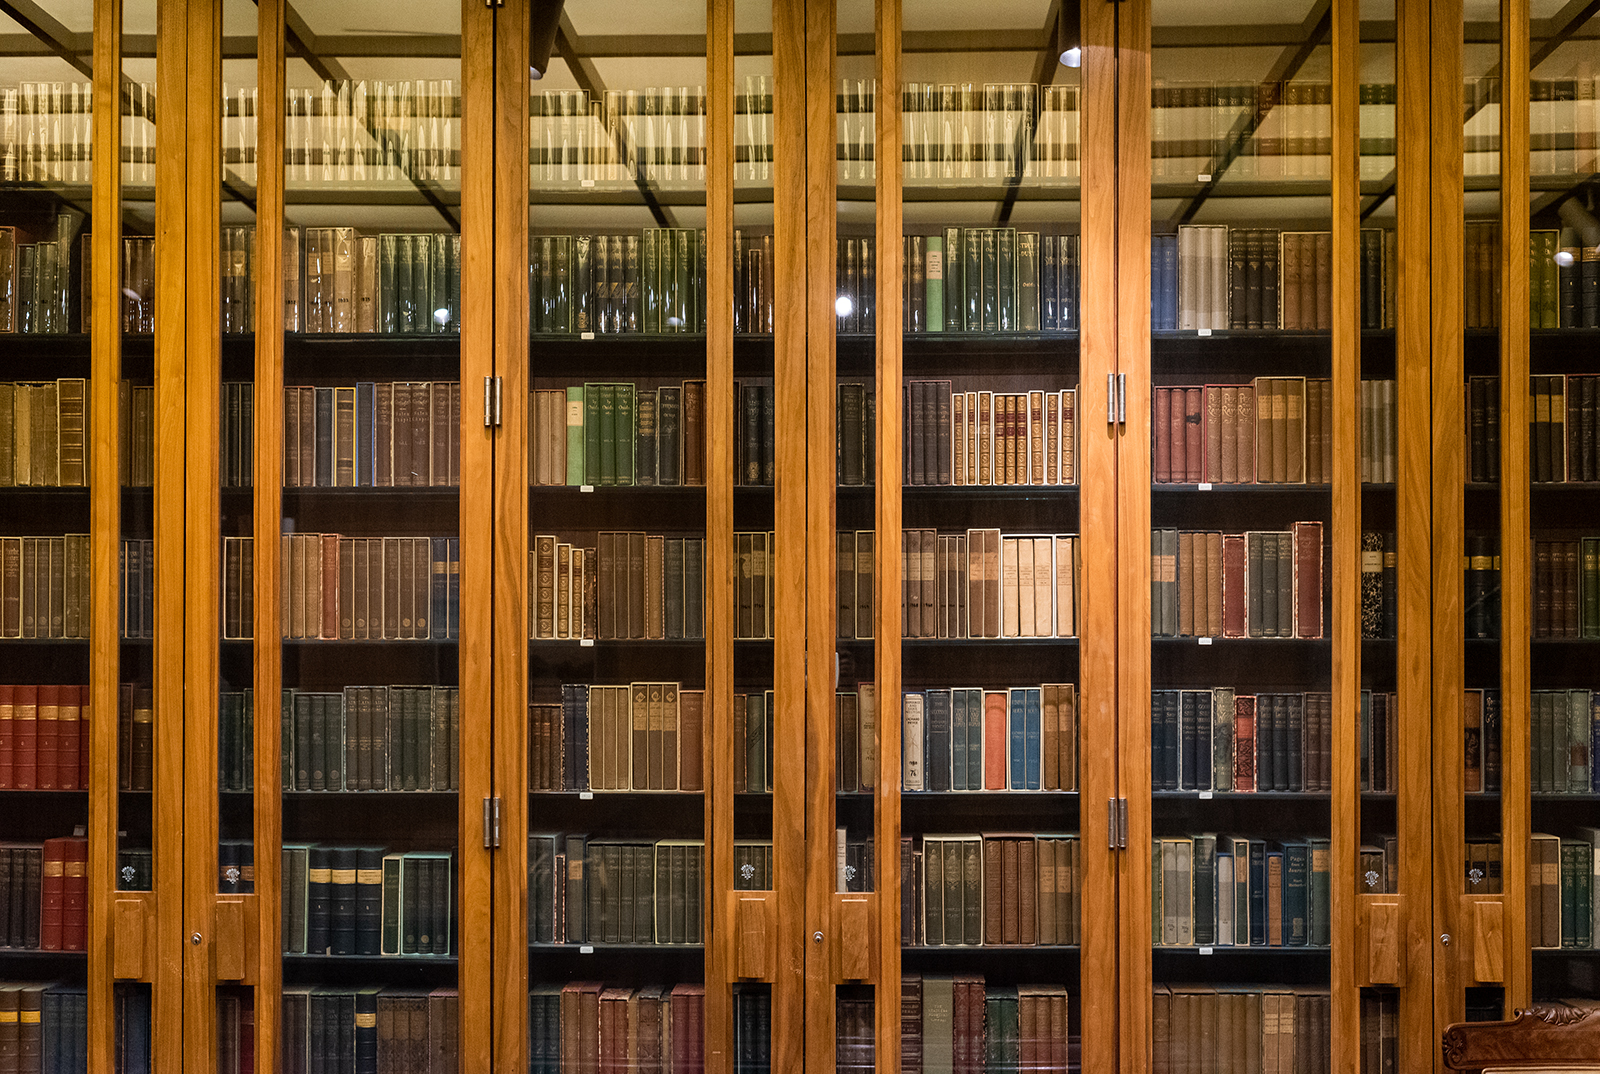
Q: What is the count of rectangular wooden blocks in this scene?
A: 6